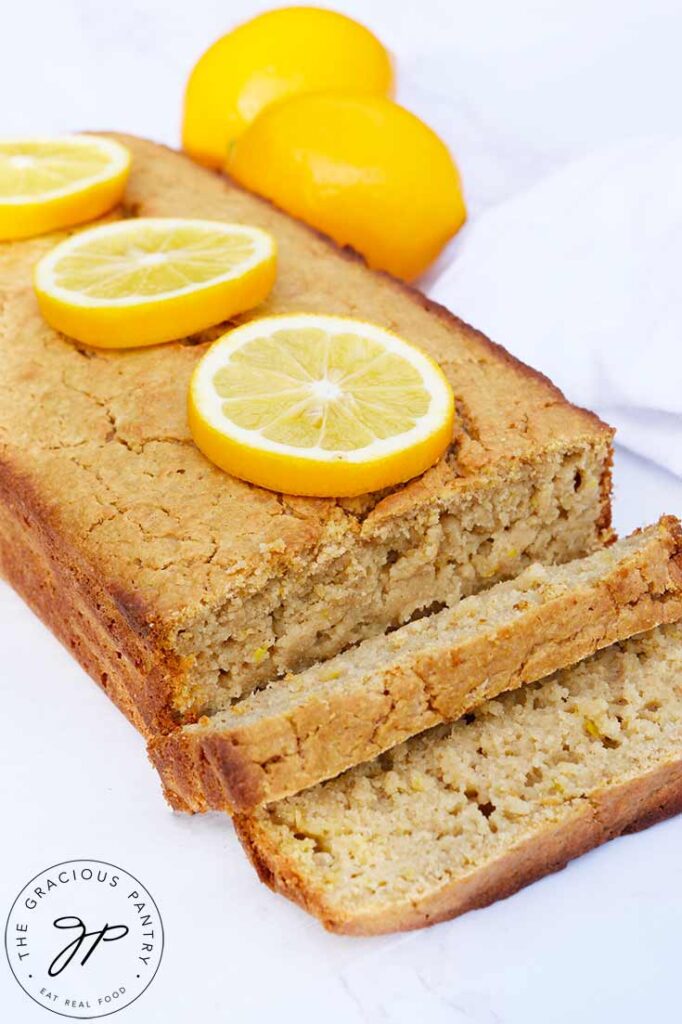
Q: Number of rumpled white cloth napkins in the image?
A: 1